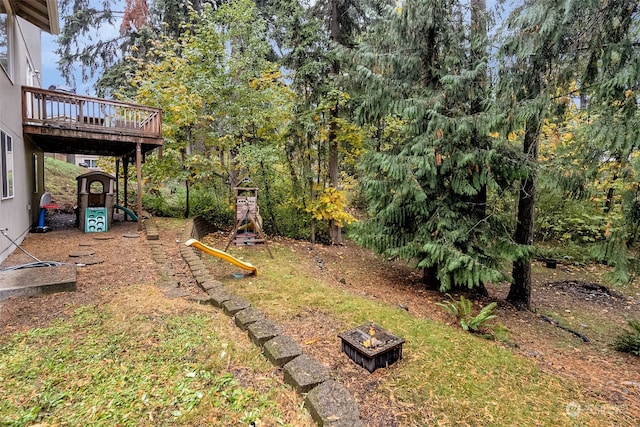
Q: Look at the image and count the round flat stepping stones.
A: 5